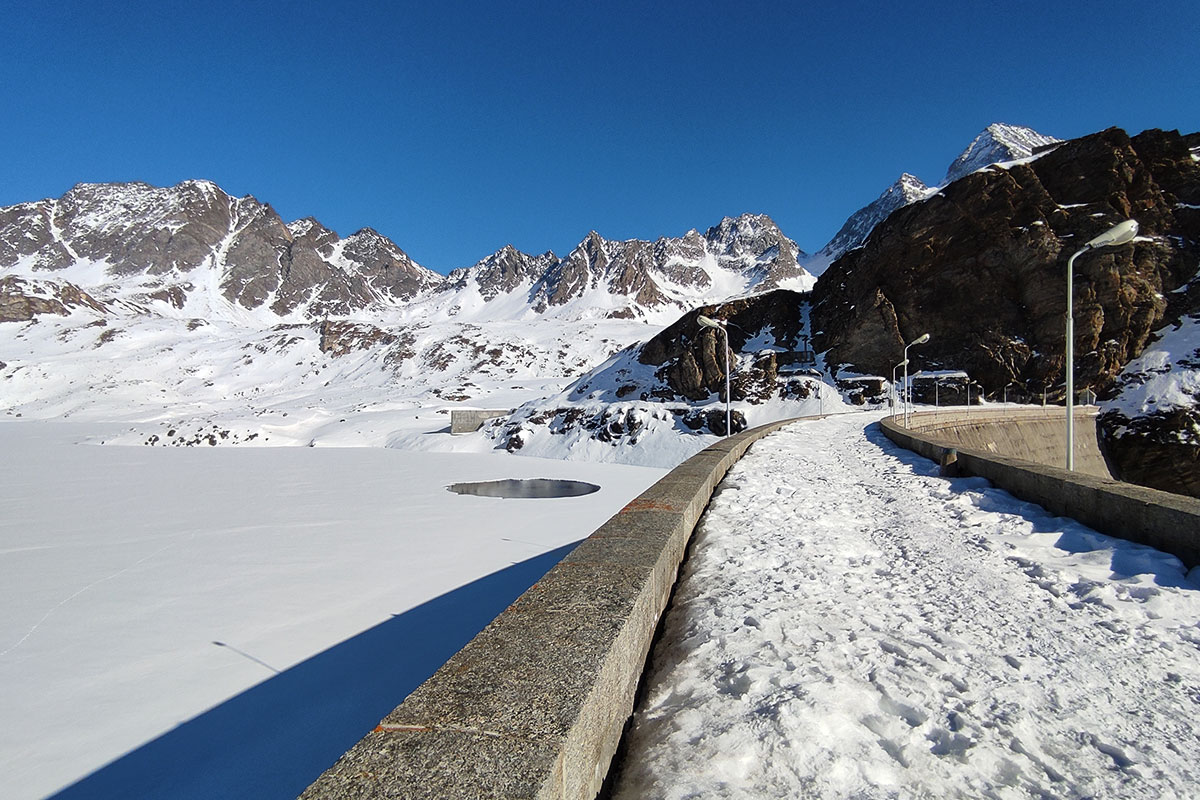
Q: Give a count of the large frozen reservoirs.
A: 1